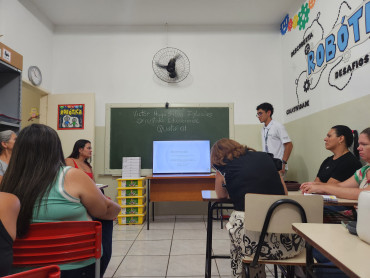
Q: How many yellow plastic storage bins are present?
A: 5